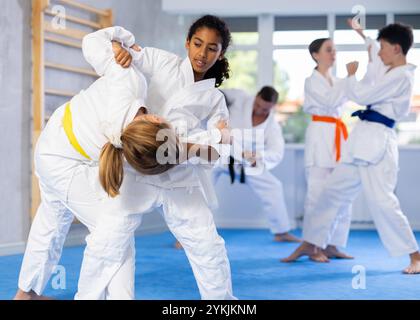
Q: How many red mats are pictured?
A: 0